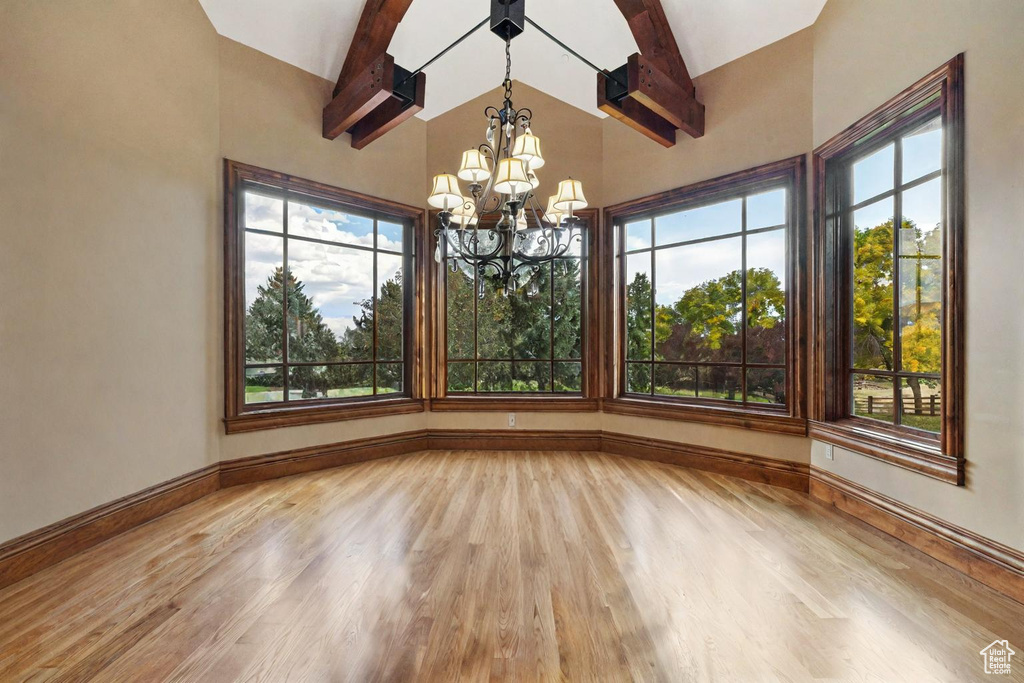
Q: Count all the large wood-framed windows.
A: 4